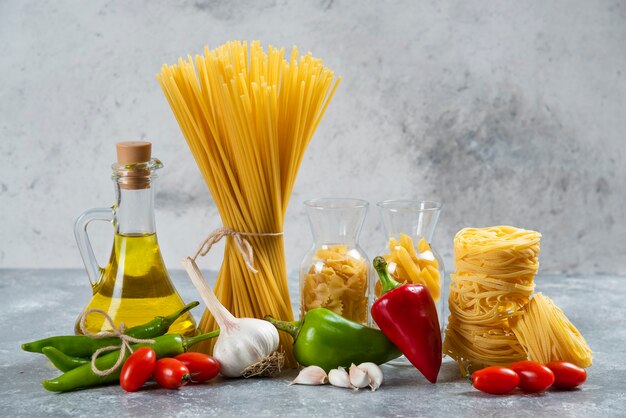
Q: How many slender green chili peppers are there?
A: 3